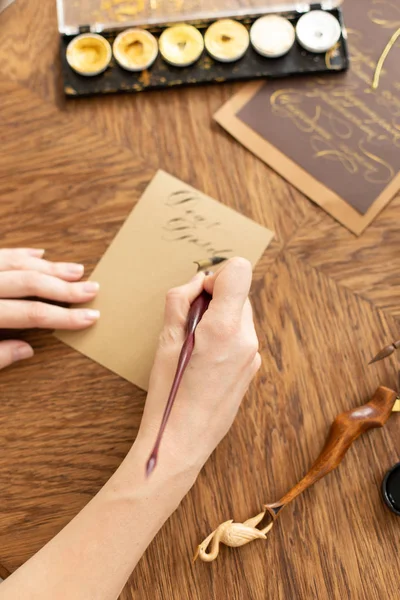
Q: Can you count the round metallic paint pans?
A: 6